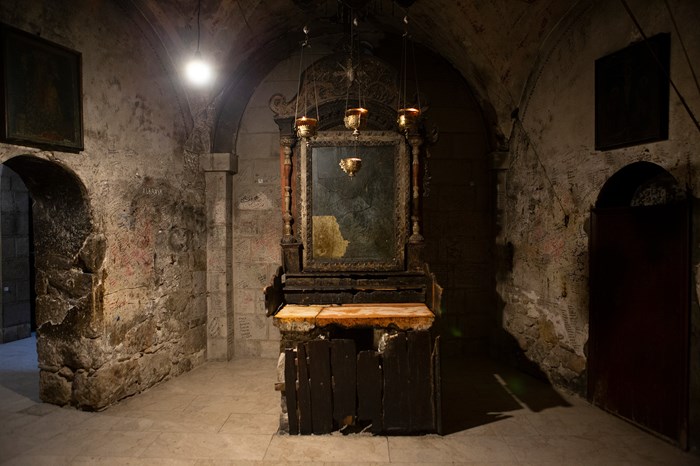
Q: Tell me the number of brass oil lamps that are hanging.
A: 4